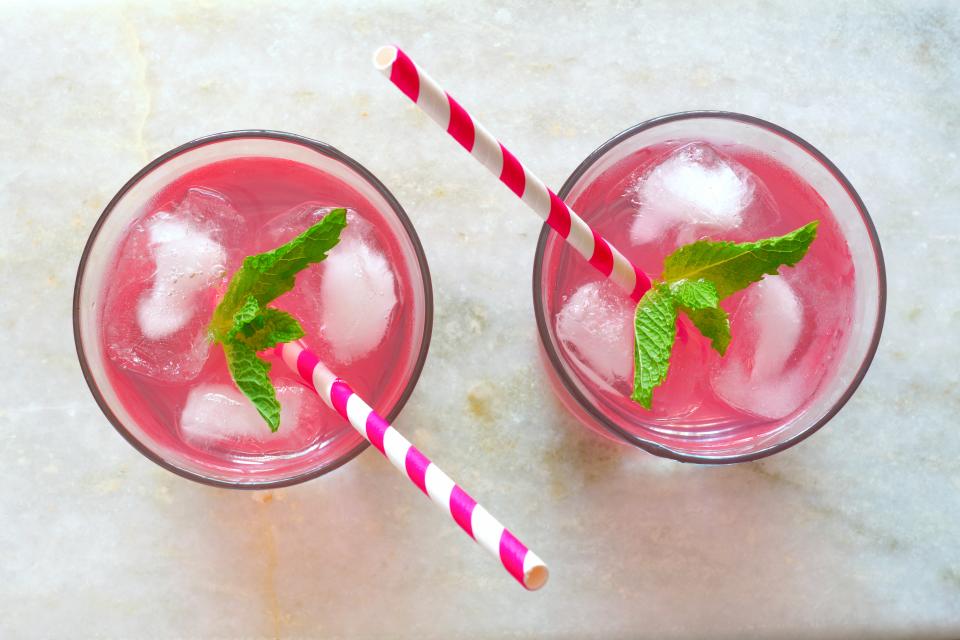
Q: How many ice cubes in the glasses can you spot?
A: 6